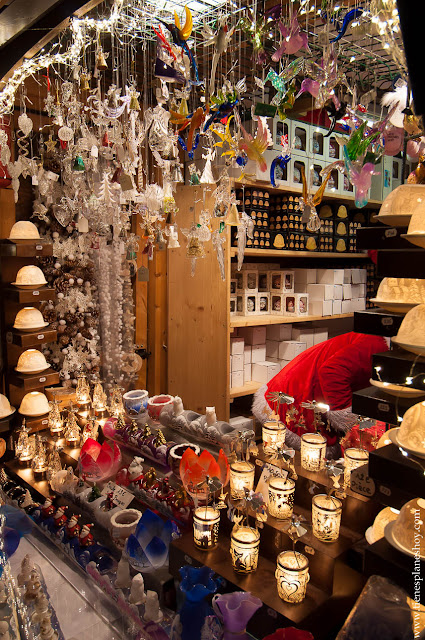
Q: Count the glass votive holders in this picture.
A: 9